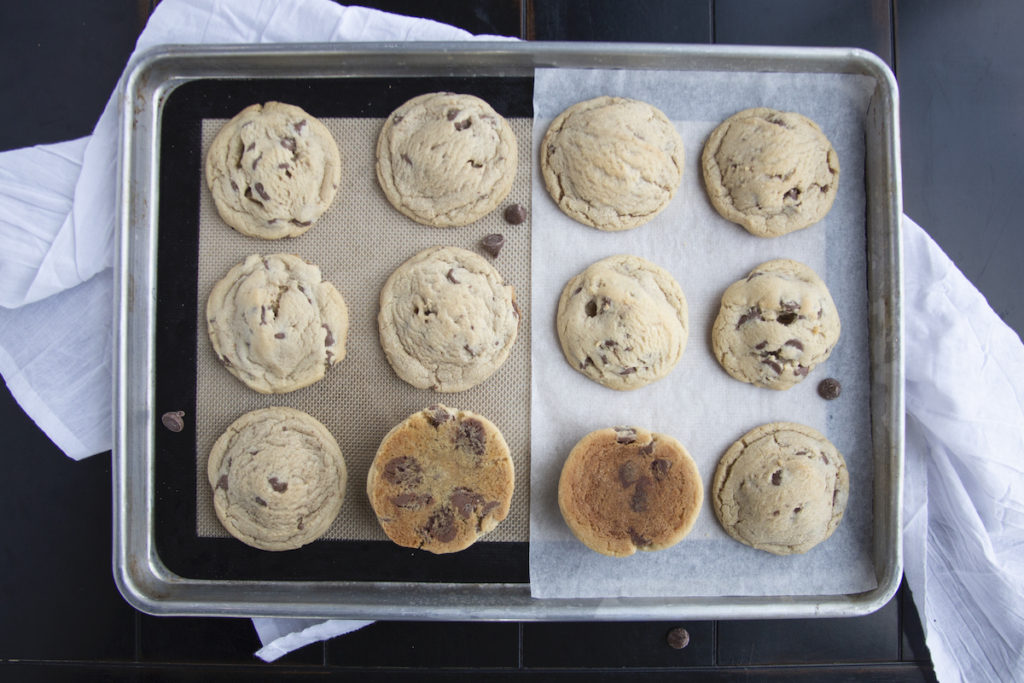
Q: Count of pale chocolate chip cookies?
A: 10